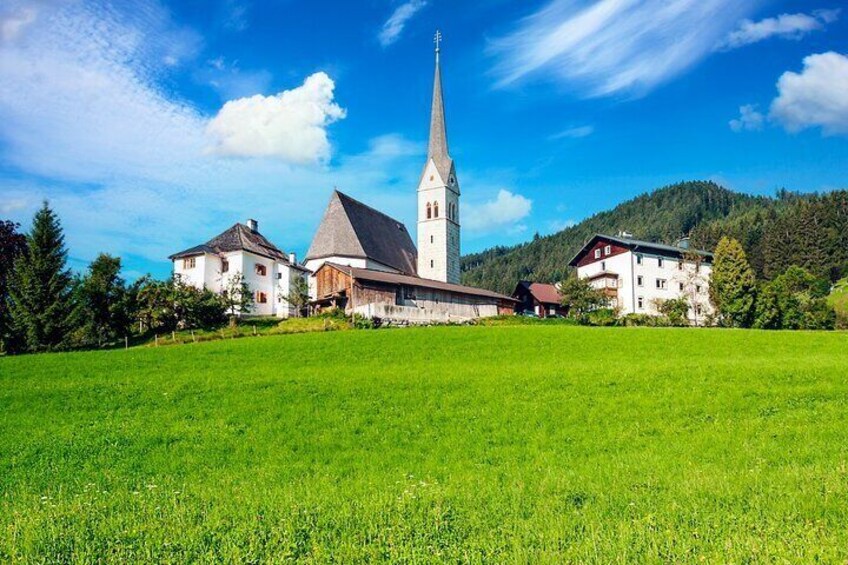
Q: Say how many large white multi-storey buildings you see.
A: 2